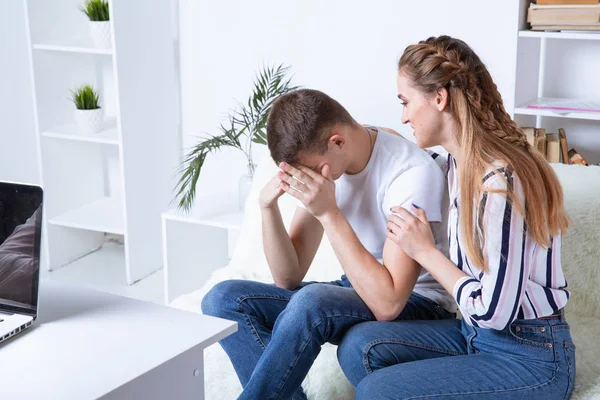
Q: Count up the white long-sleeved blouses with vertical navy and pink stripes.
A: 1